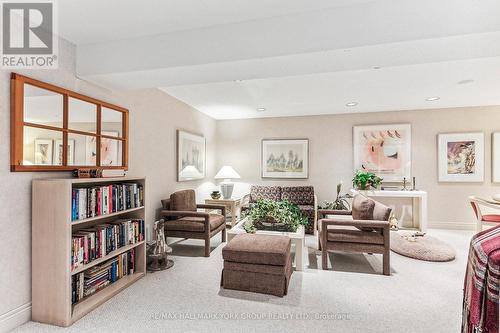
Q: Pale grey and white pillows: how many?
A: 0